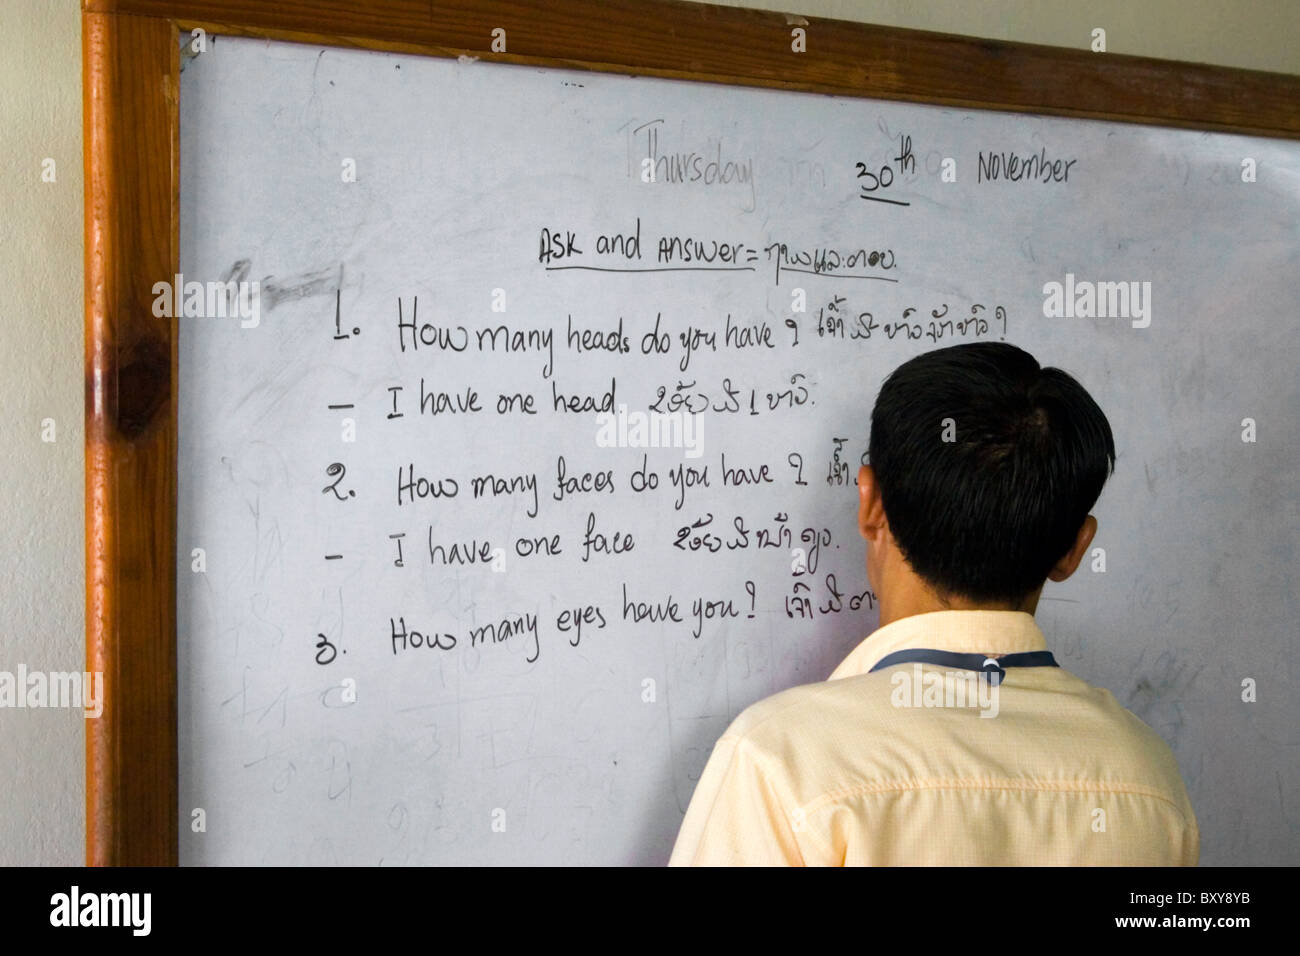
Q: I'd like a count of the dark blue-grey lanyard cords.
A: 1